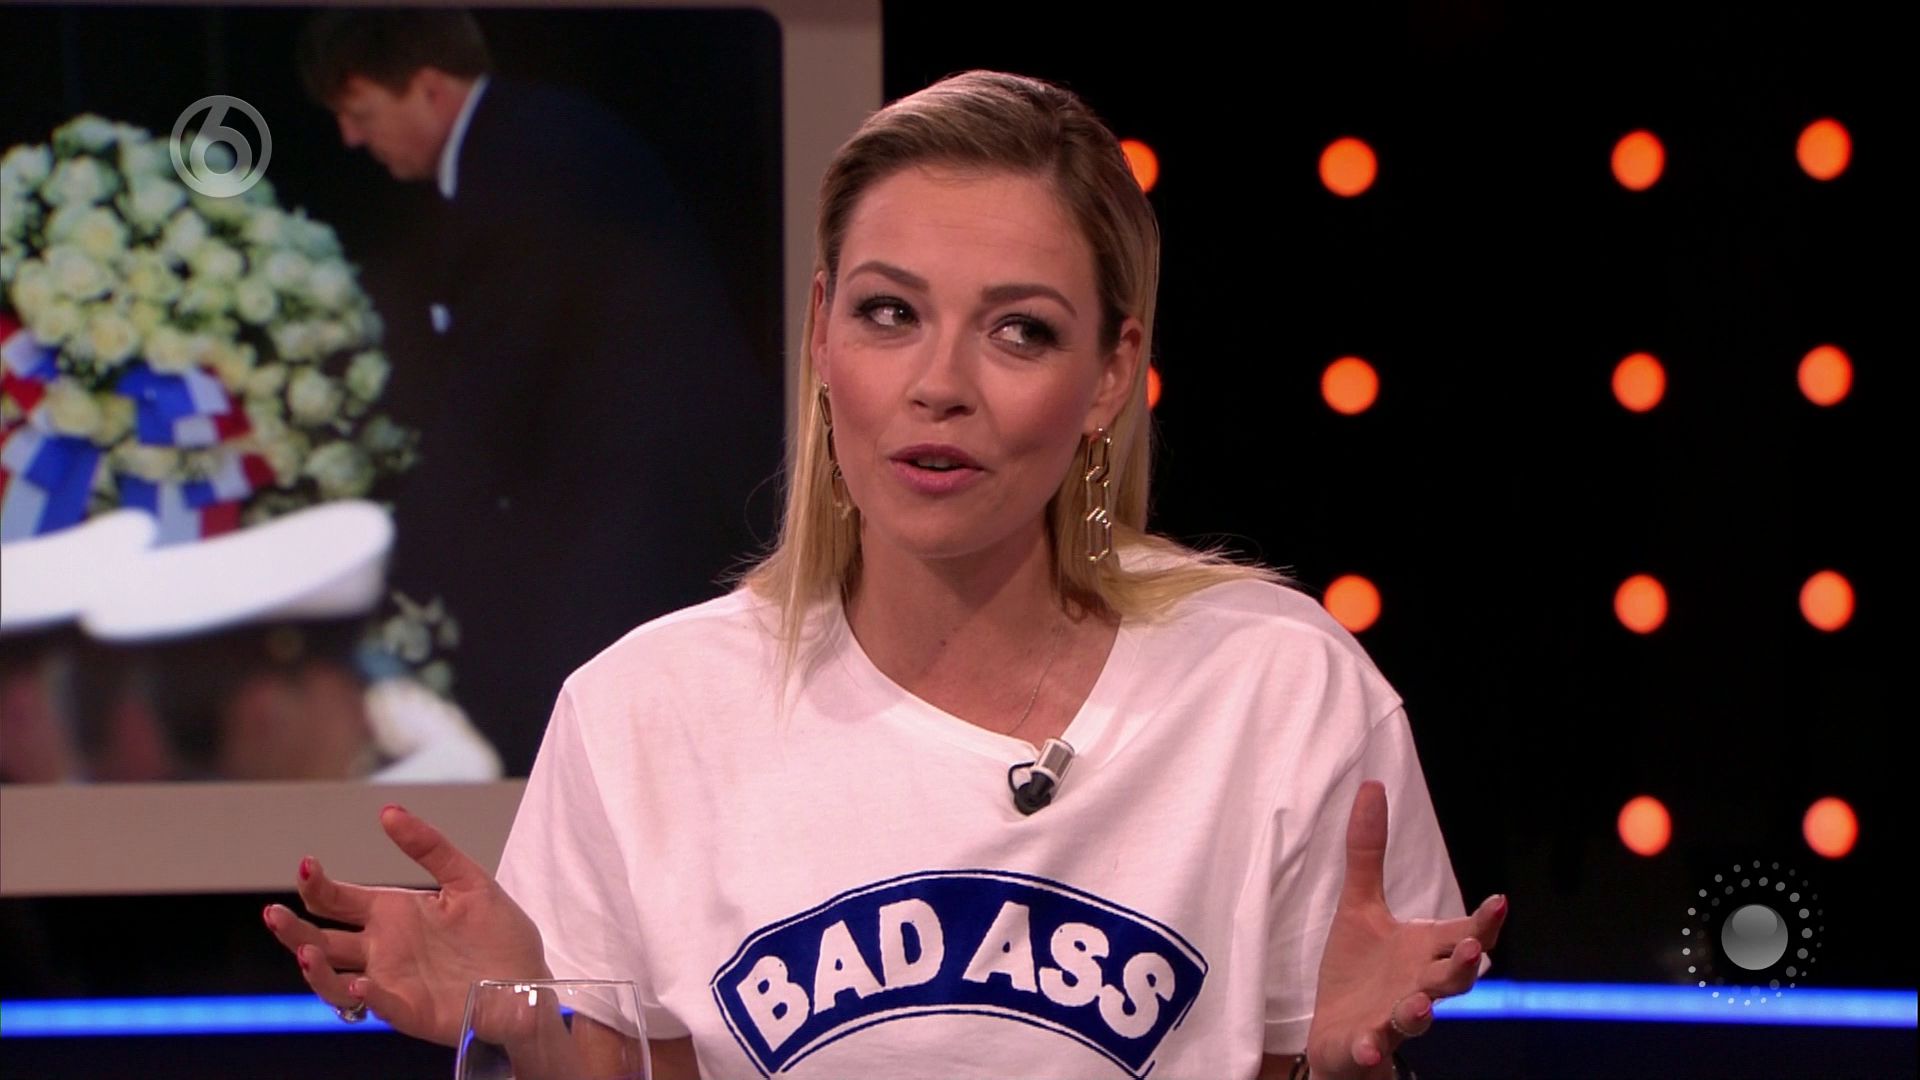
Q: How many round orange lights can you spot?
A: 13